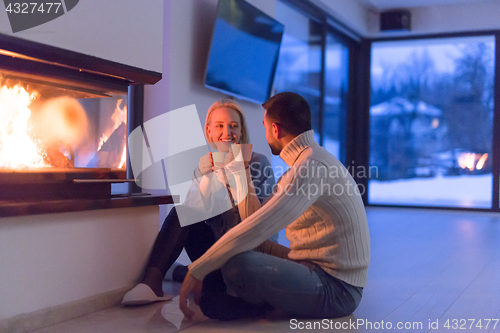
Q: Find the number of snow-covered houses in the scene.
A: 1